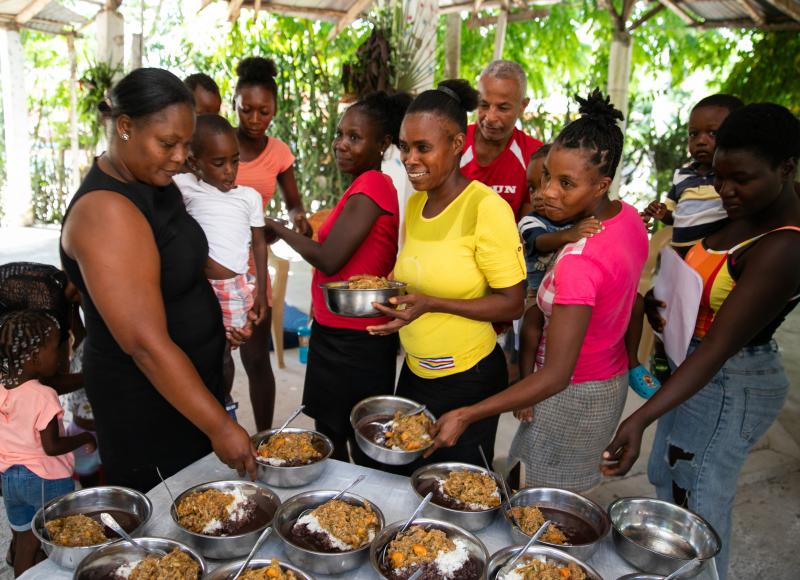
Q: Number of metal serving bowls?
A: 14